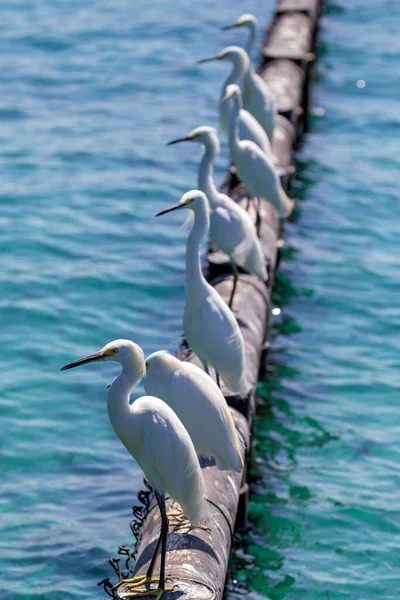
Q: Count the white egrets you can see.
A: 7